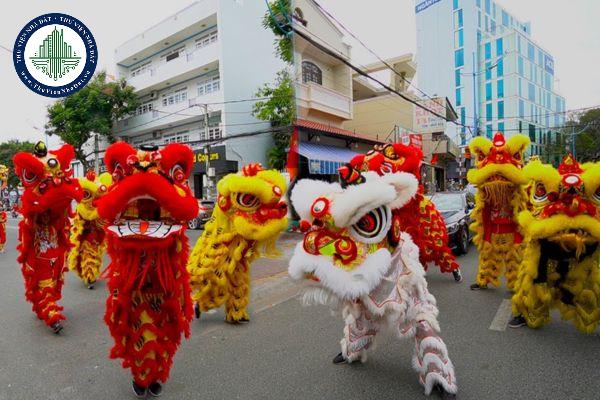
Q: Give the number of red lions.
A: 3